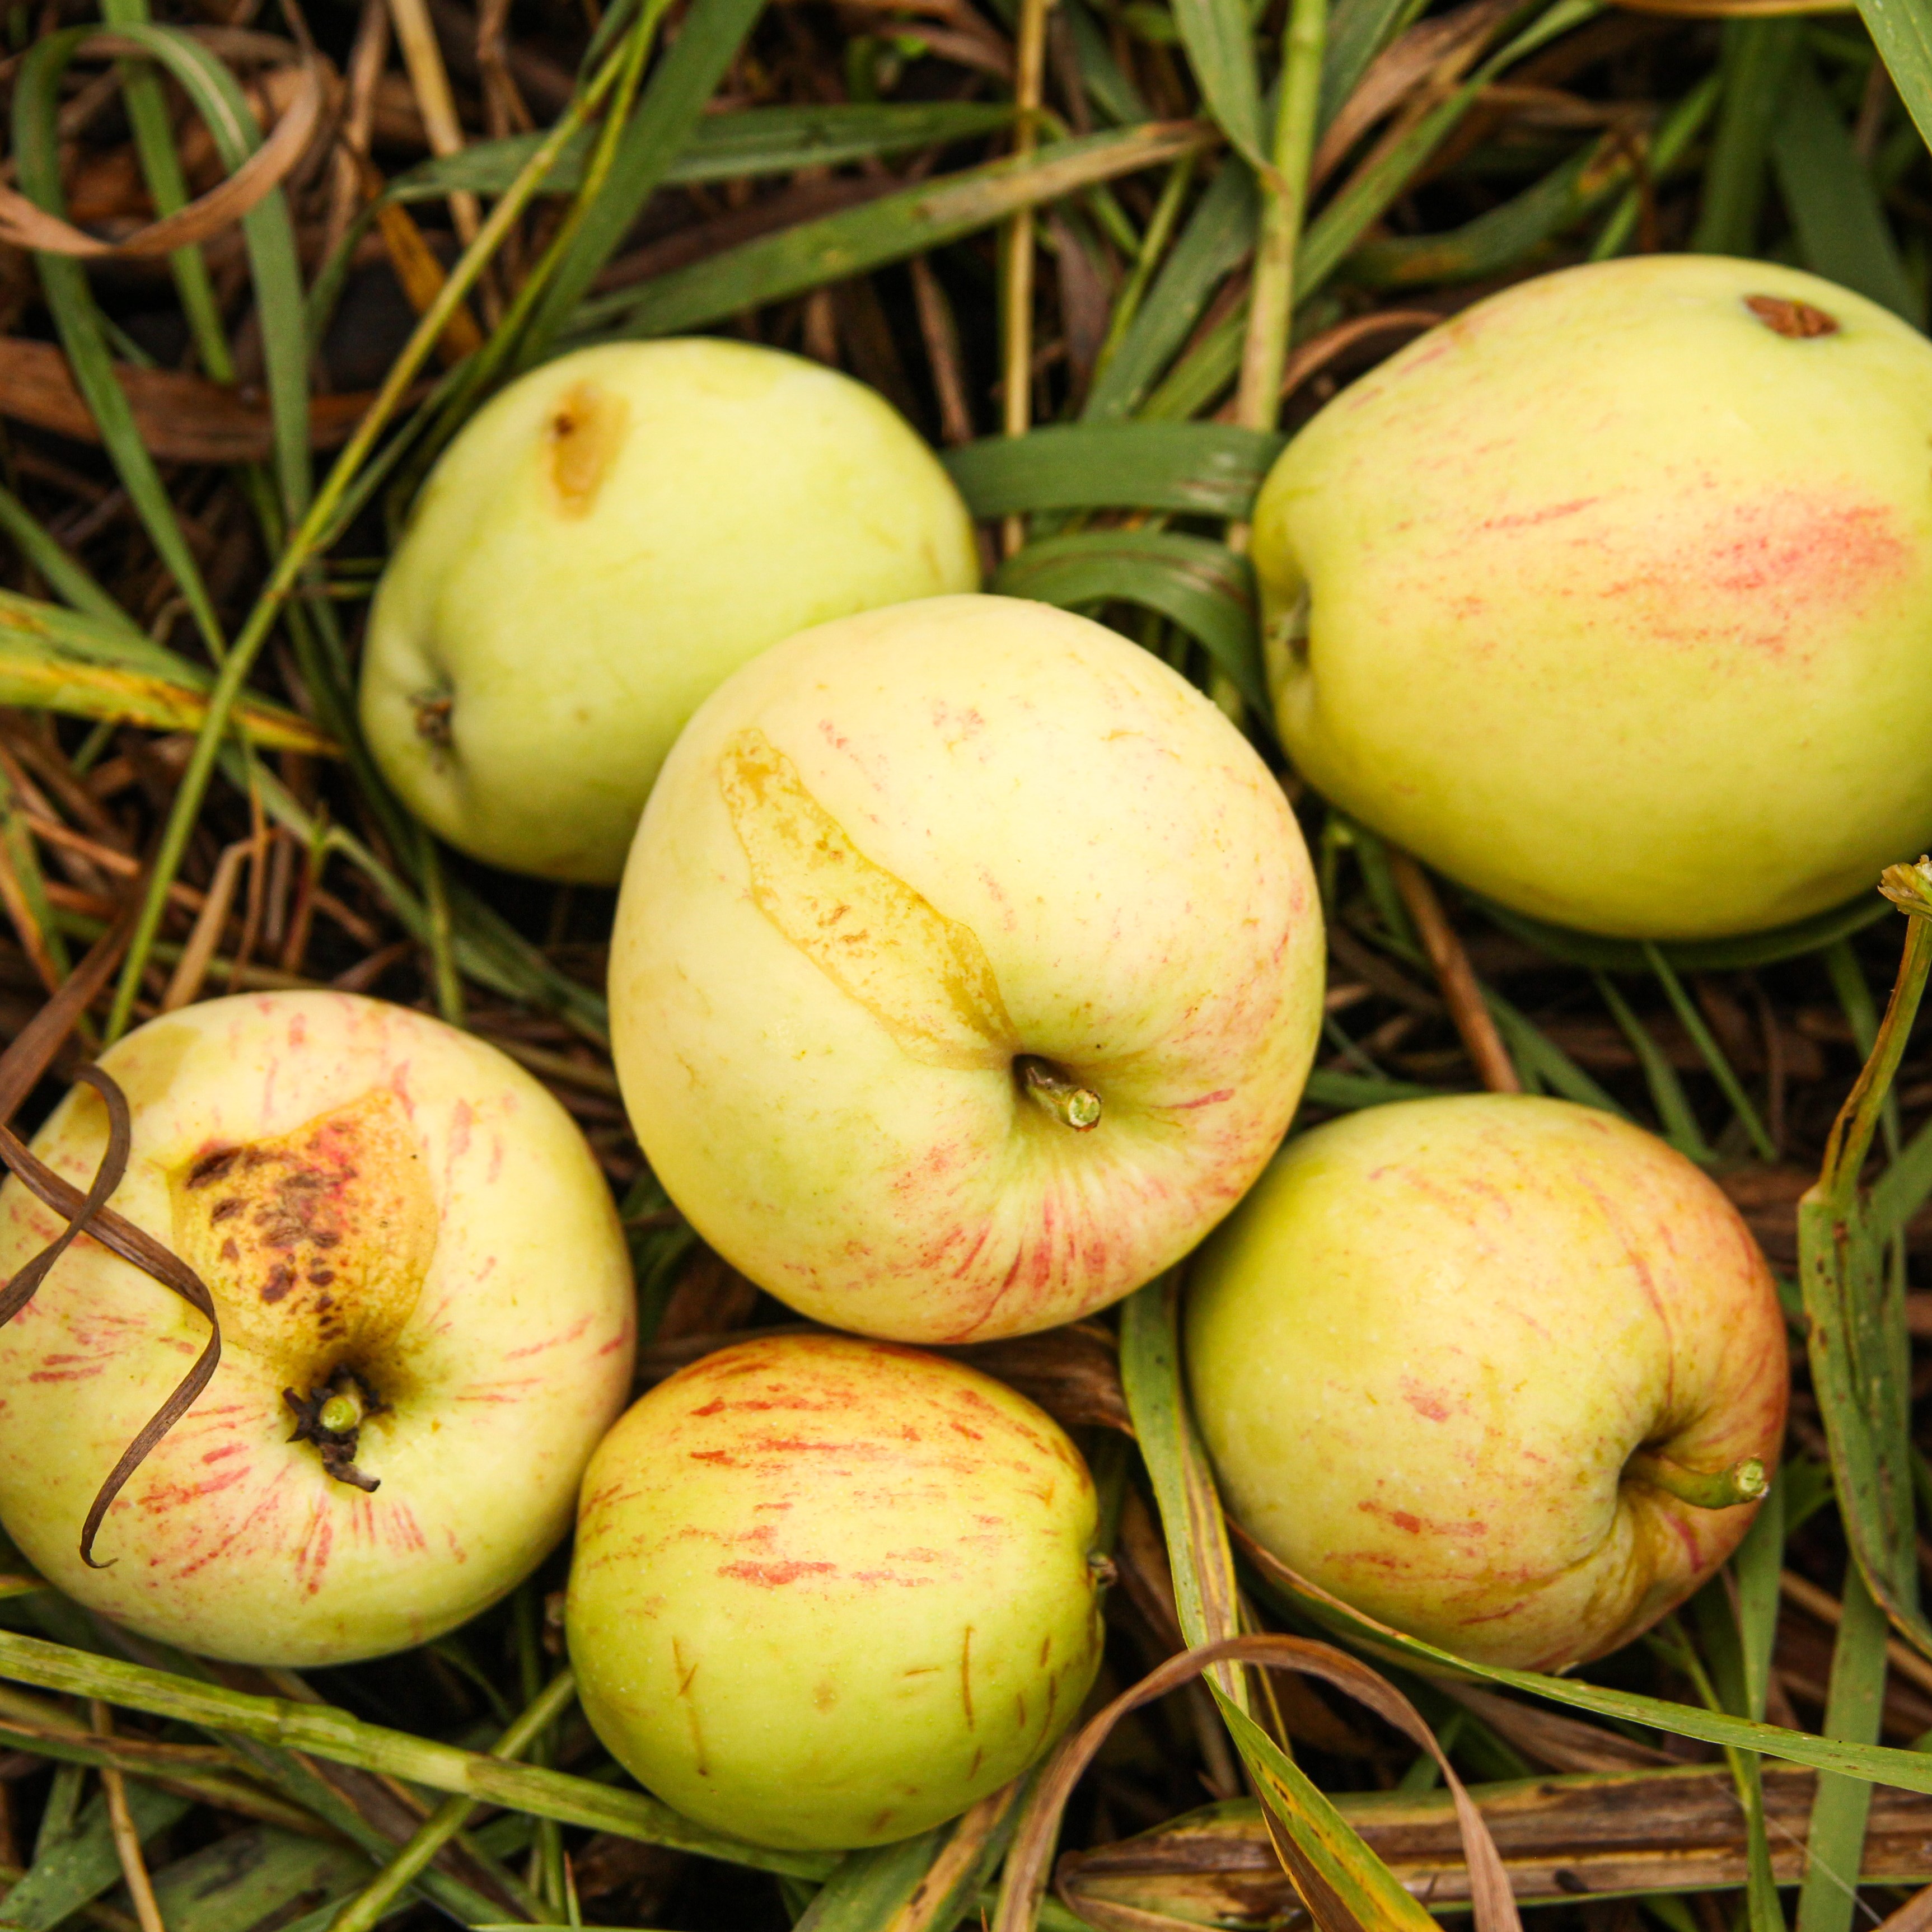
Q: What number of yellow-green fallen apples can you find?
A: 6